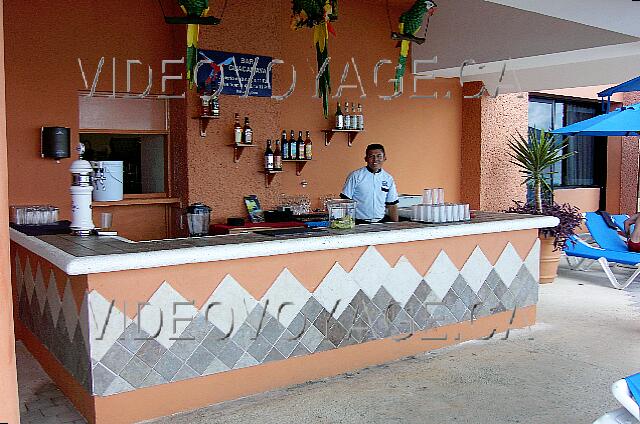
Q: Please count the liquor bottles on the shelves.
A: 14